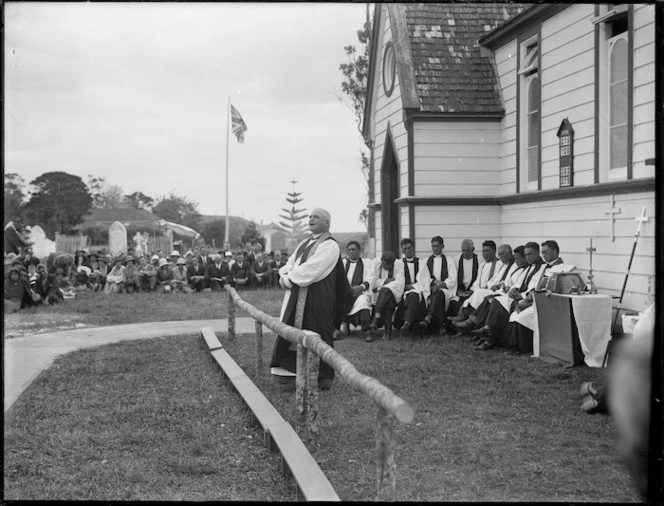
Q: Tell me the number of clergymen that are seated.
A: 10